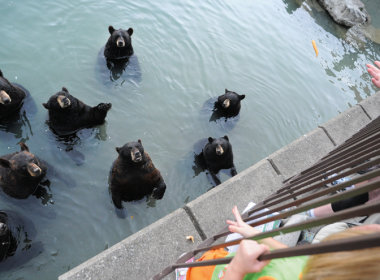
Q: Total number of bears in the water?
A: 8